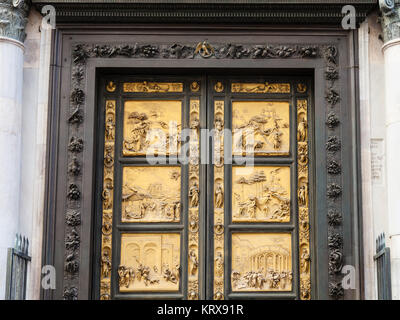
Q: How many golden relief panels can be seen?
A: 6